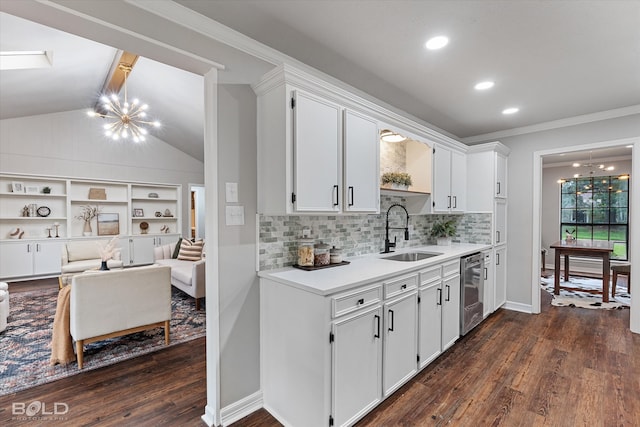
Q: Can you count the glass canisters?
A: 3